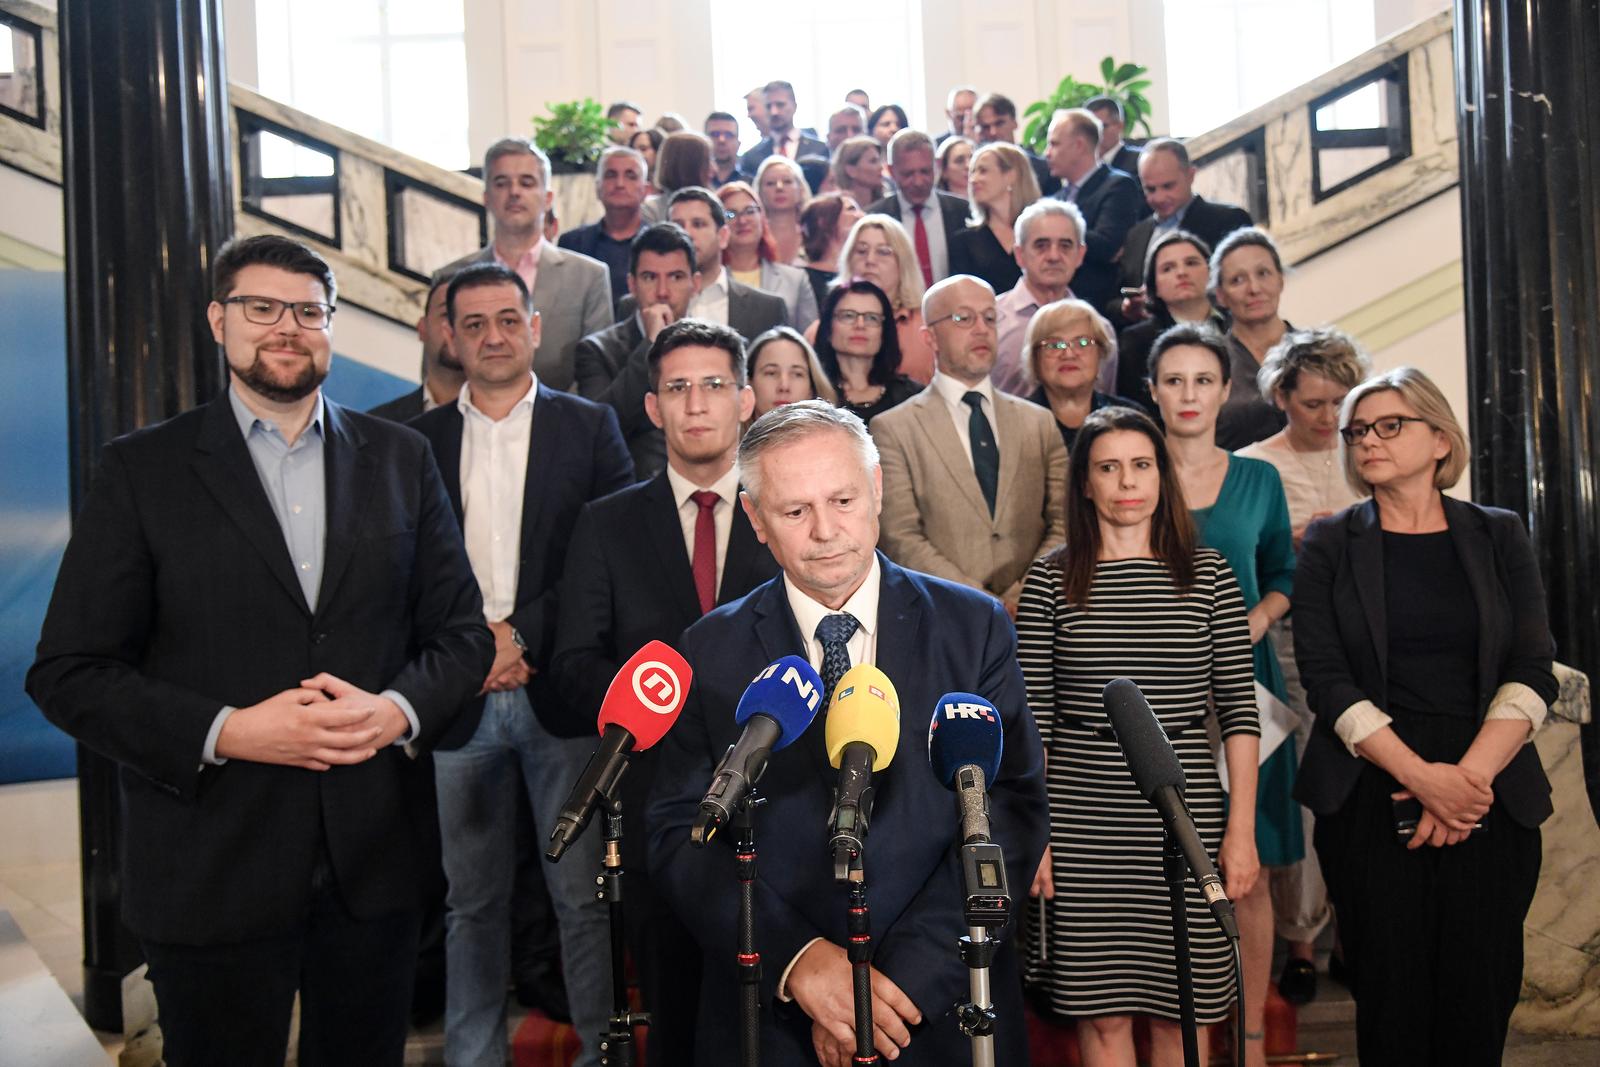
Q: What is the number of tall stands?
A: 5